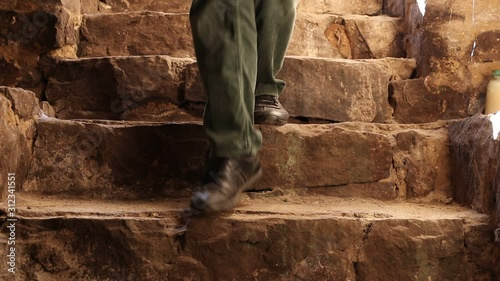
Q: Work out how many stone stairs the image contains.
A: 5